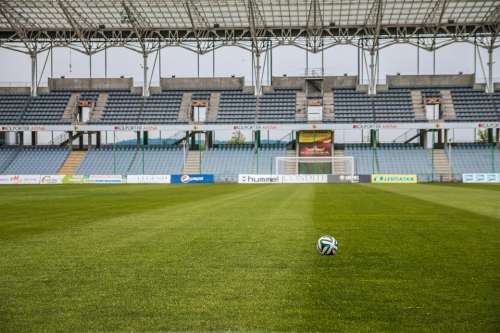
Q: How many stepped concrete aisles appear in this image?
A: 13